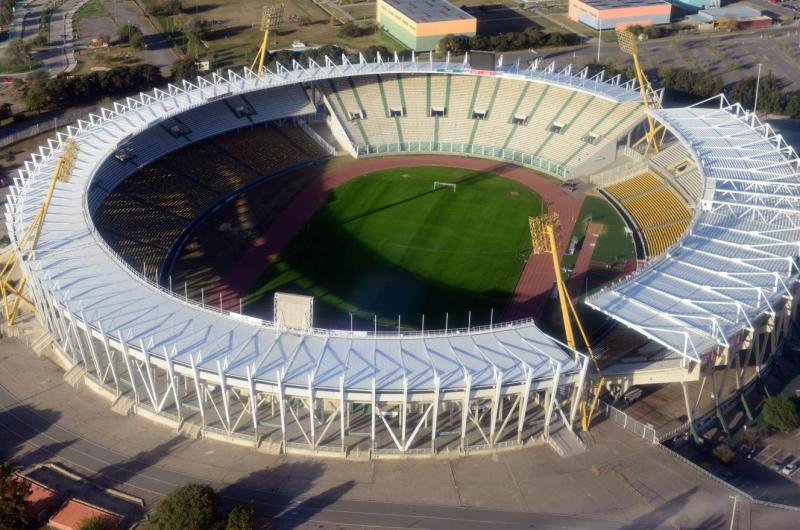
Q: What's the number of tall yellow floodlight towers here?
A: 4